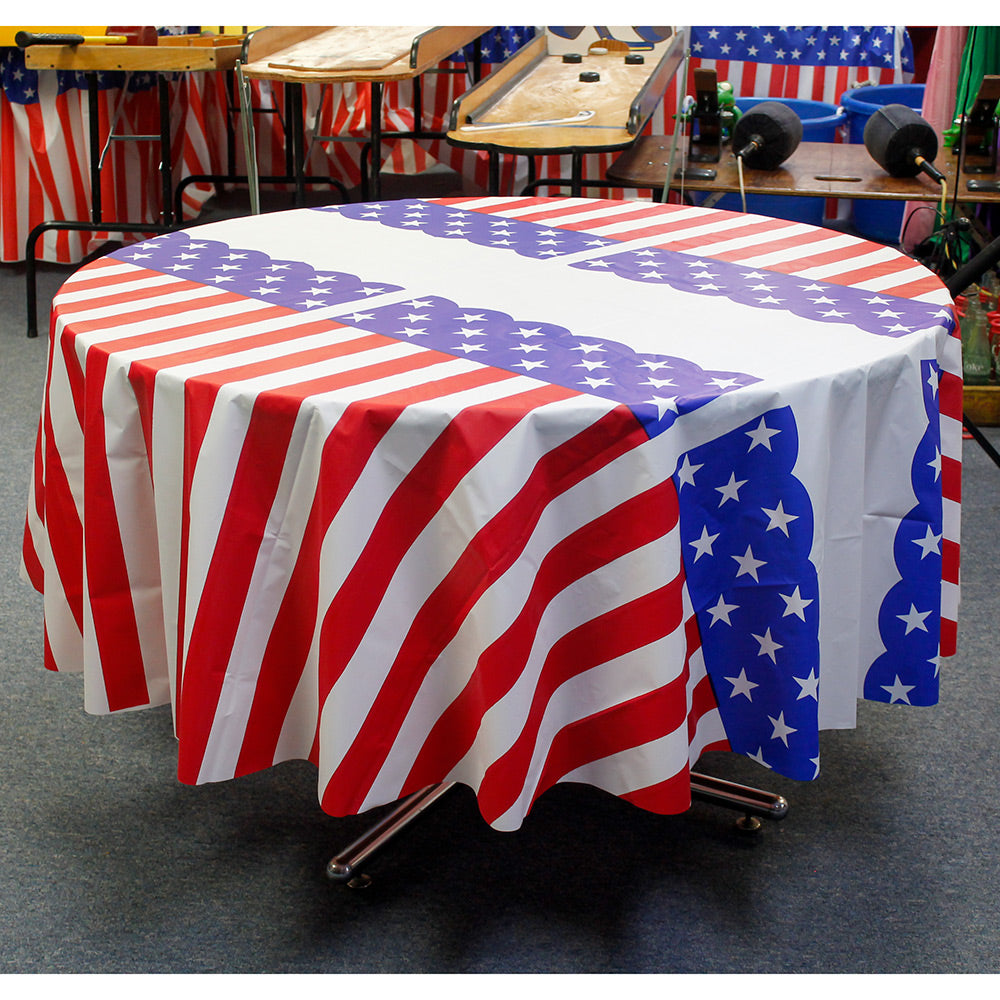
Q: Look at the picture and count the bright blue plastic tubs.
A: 2